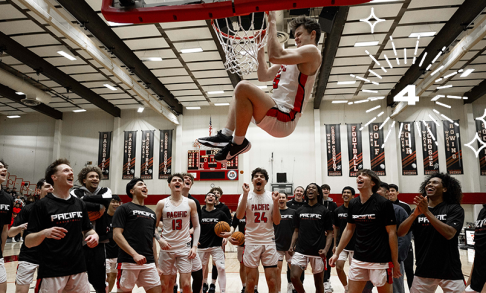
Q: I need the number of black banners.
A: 11